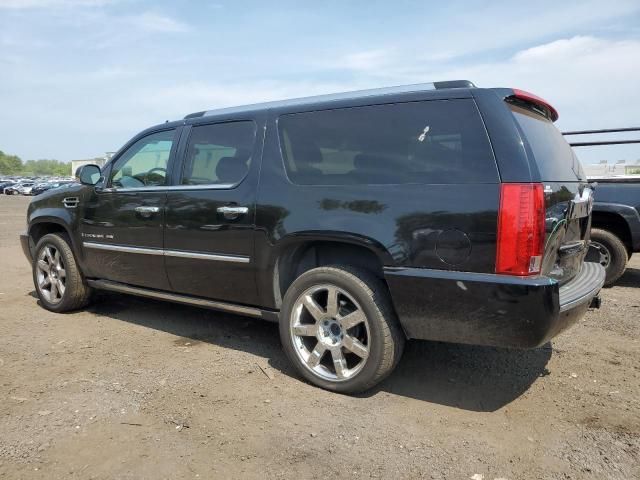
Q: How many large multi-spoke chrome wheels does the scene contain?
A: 2